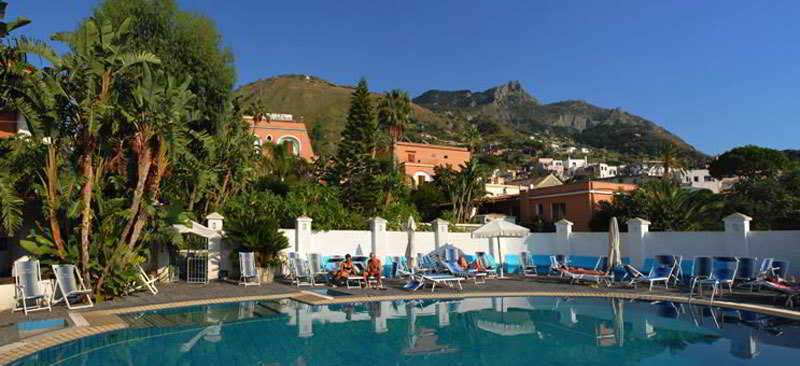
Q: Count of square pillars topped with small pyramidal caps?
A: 7